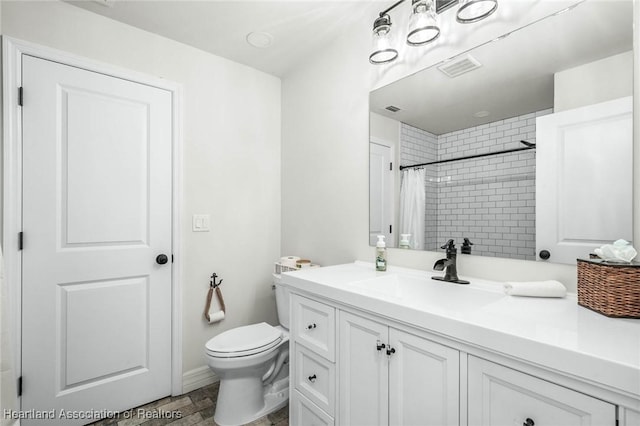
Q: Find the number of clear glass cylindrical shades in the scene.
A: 3